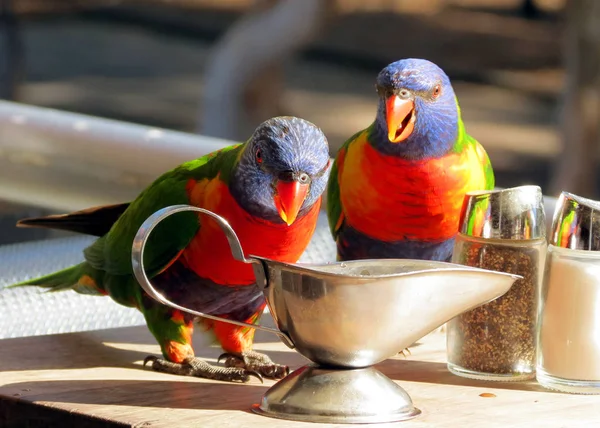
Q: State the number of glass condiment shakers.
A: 2